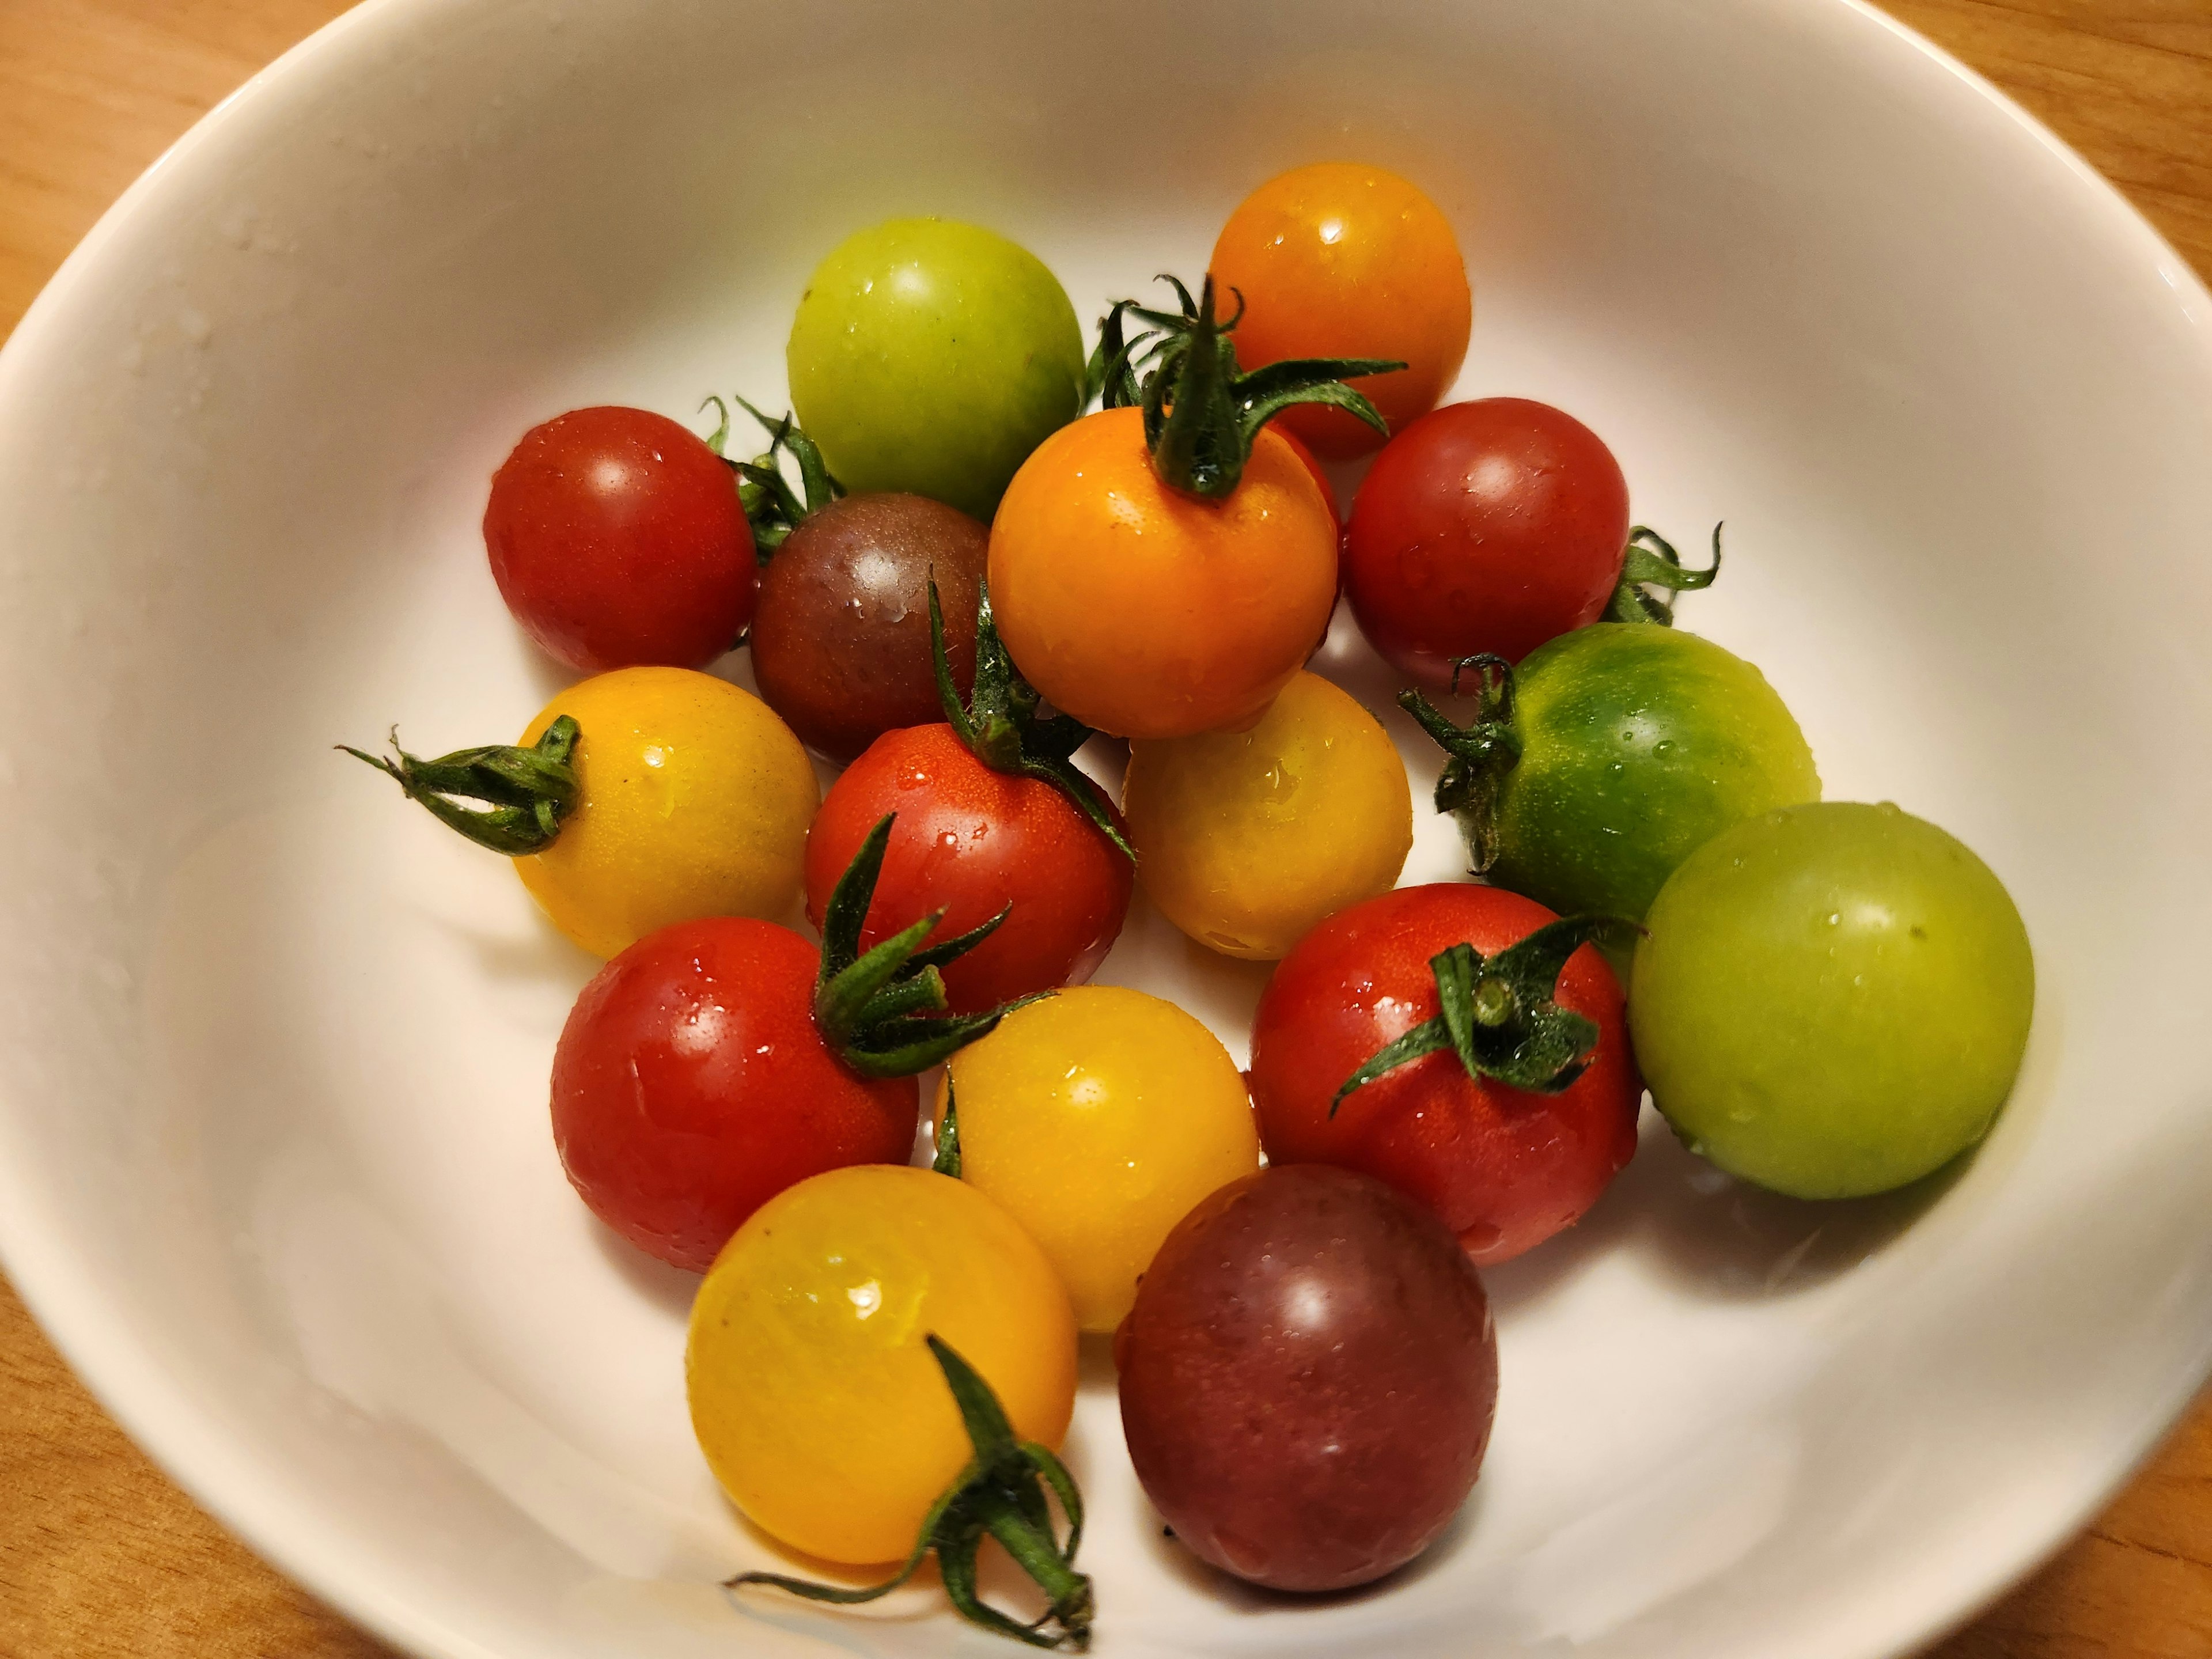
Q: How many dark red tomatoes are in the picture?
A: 2